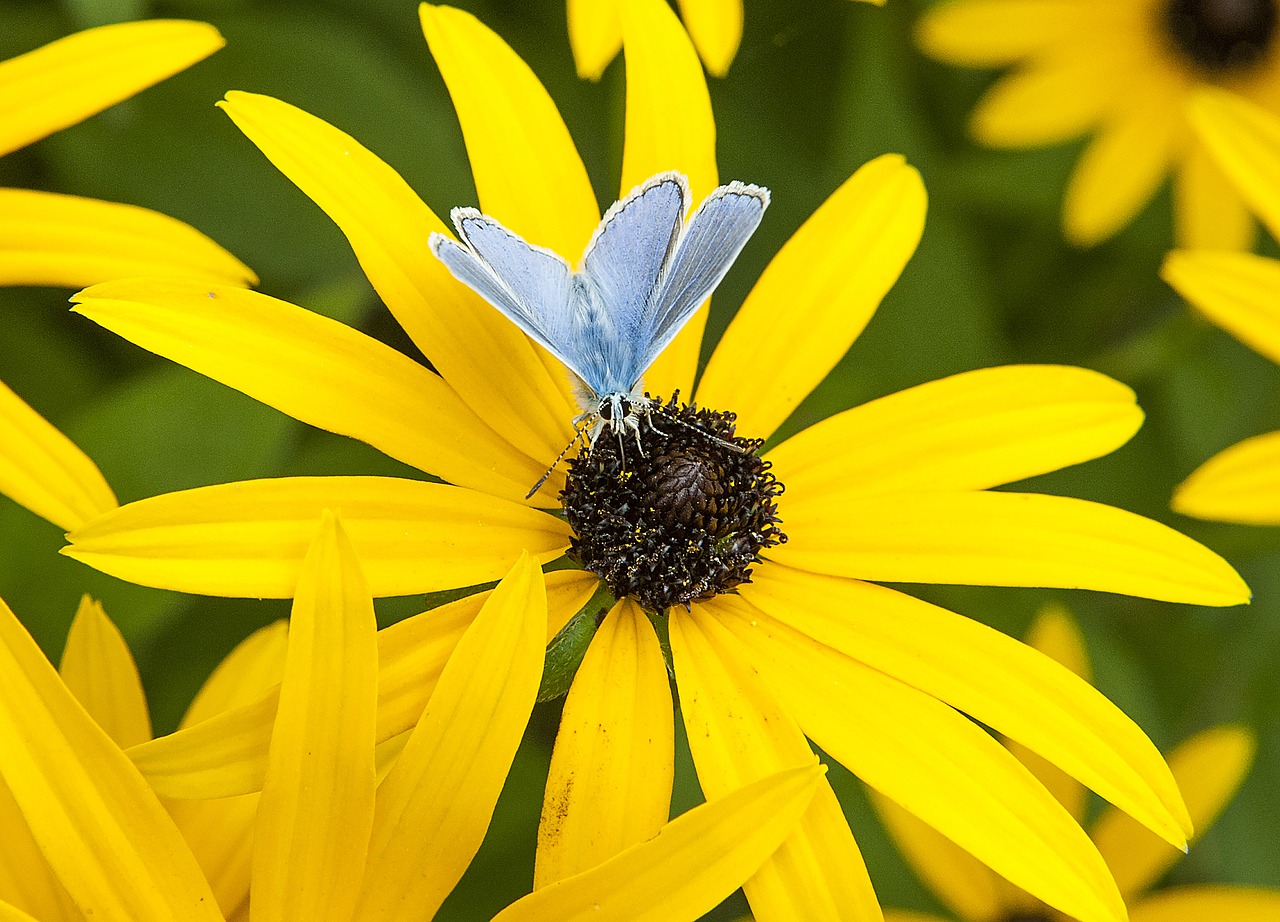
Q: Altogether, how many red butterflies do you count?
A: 0